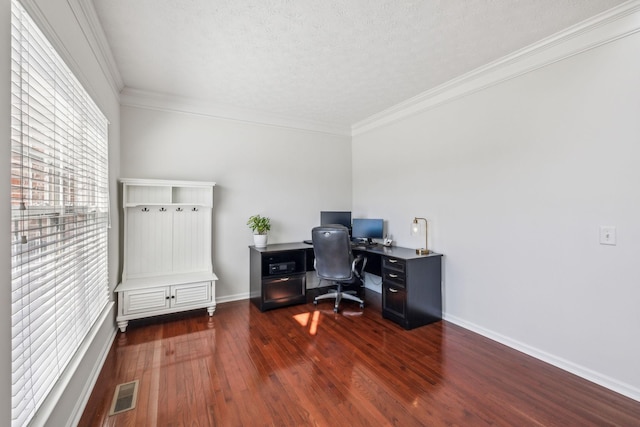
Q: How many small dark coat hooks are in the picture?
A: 4